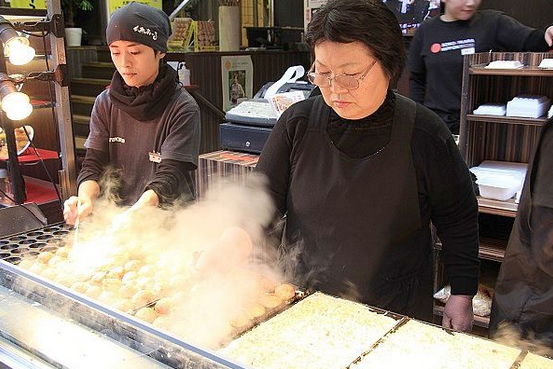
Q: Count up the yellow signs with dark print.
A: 2